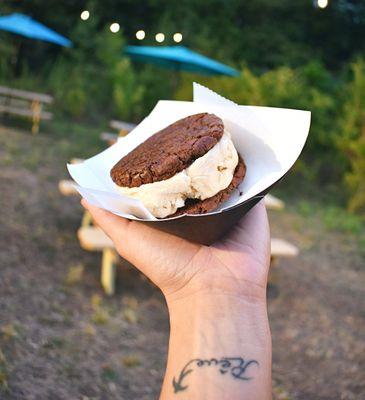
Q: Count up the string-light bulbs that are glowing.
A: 6